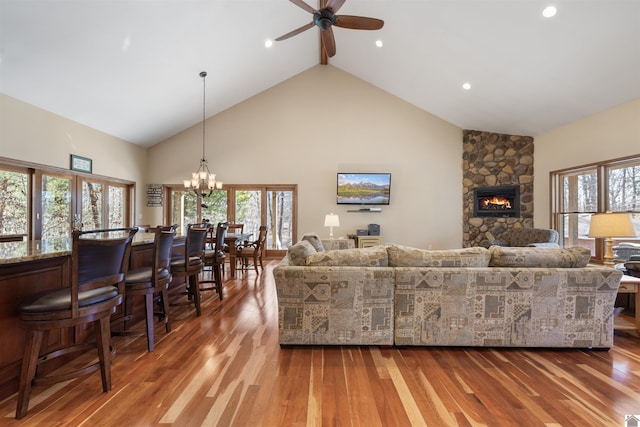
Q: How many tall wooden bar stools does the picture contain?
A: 4